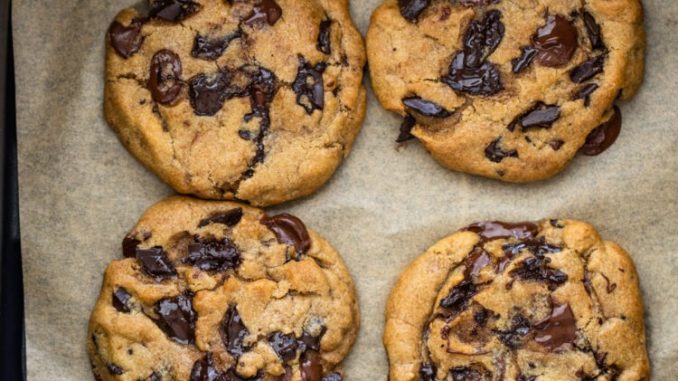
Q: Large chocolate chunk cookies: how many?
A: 4